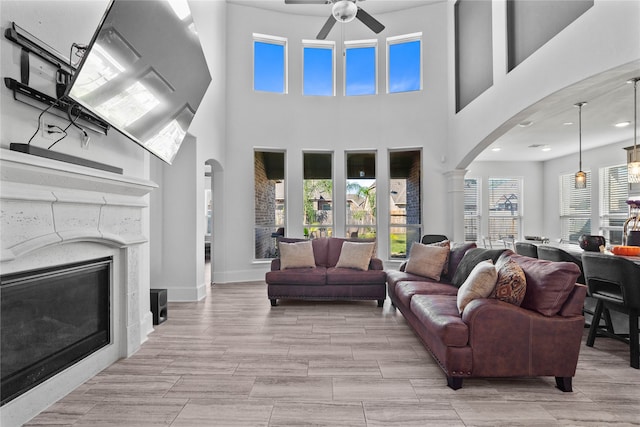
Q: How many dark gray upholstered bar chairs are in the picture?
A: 3